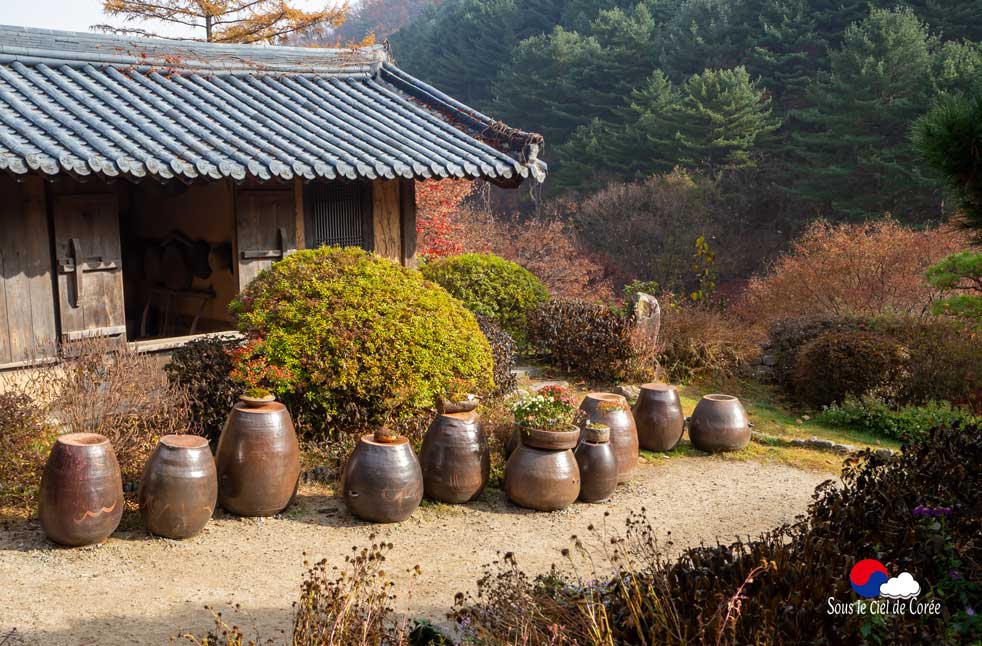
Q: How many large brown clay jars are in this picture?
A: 10